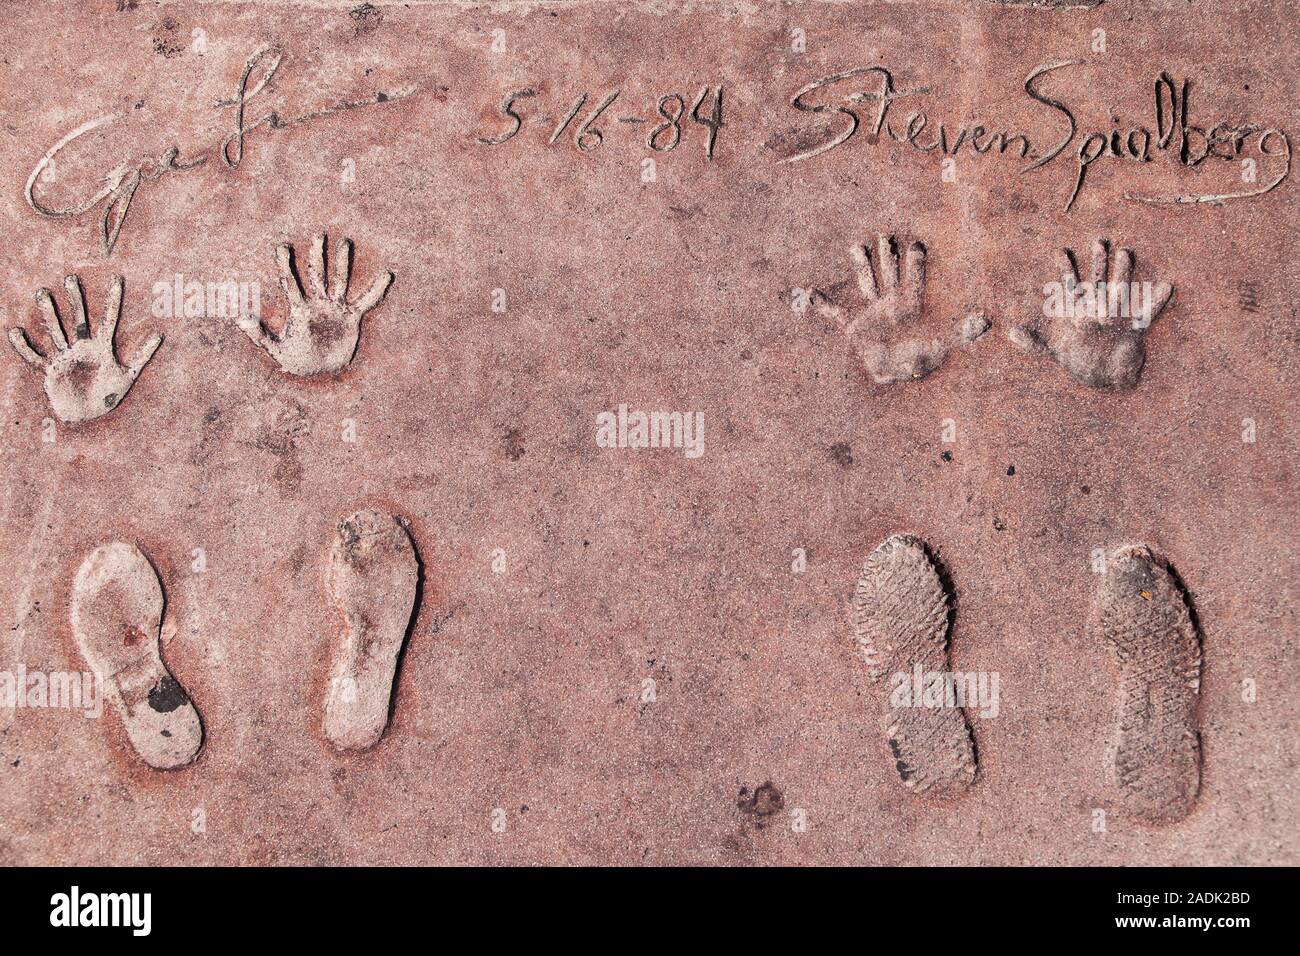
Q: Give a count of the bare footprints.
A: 0